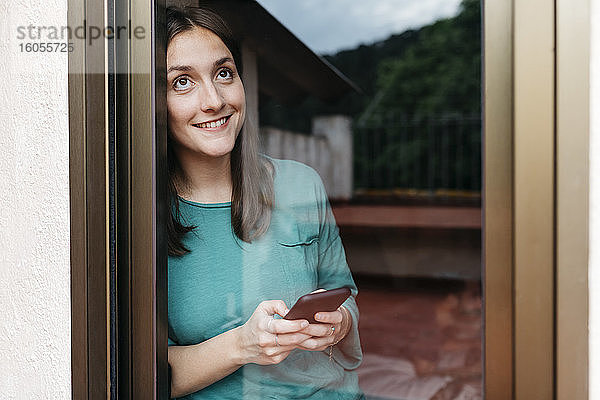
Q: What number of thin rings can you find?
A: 3